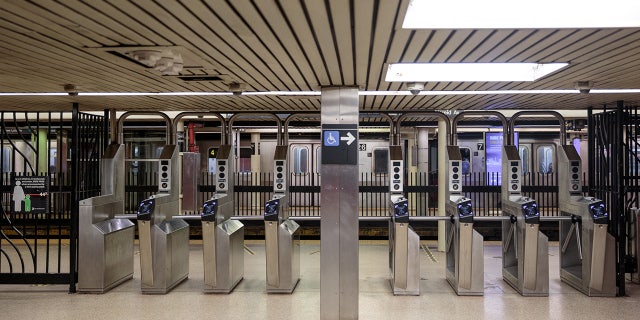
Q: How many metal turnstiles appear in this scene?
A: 8